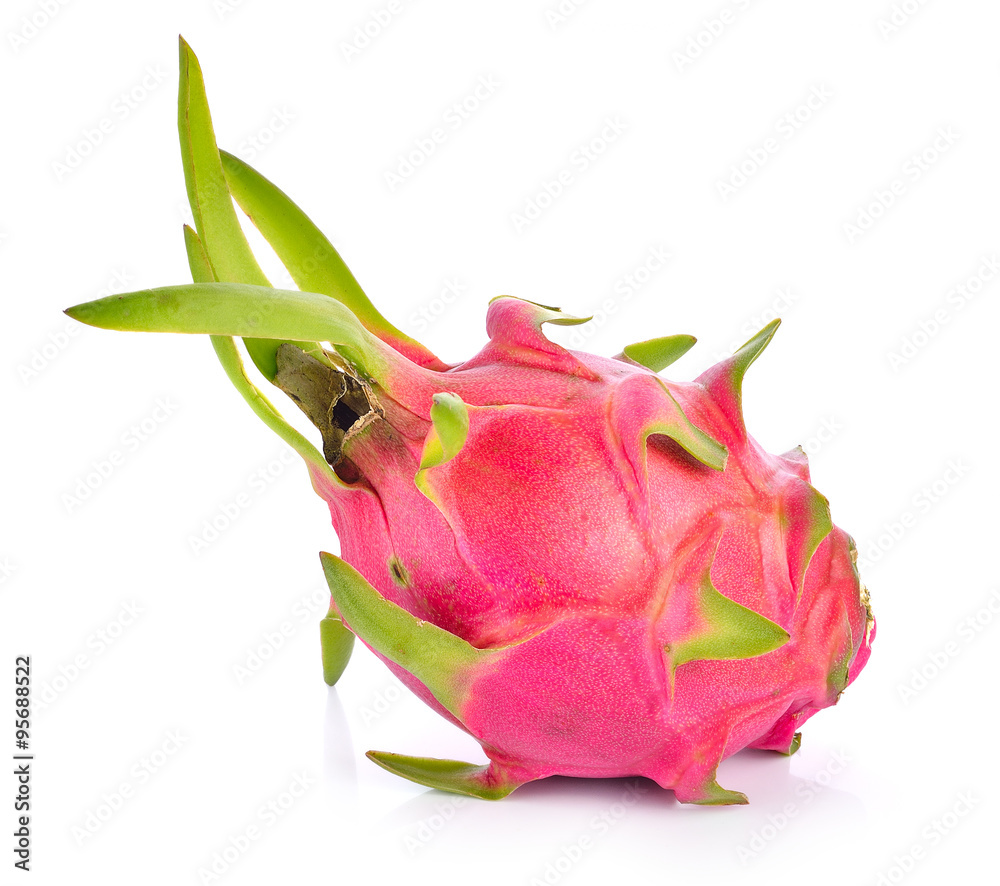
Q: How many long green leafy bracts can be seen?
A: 4